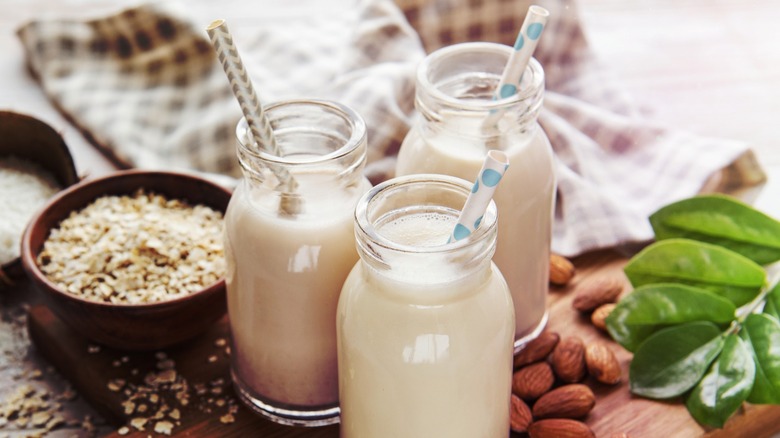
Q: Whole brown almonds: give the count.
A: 10